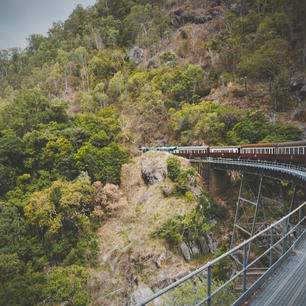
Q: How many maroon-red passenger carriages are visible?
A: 4